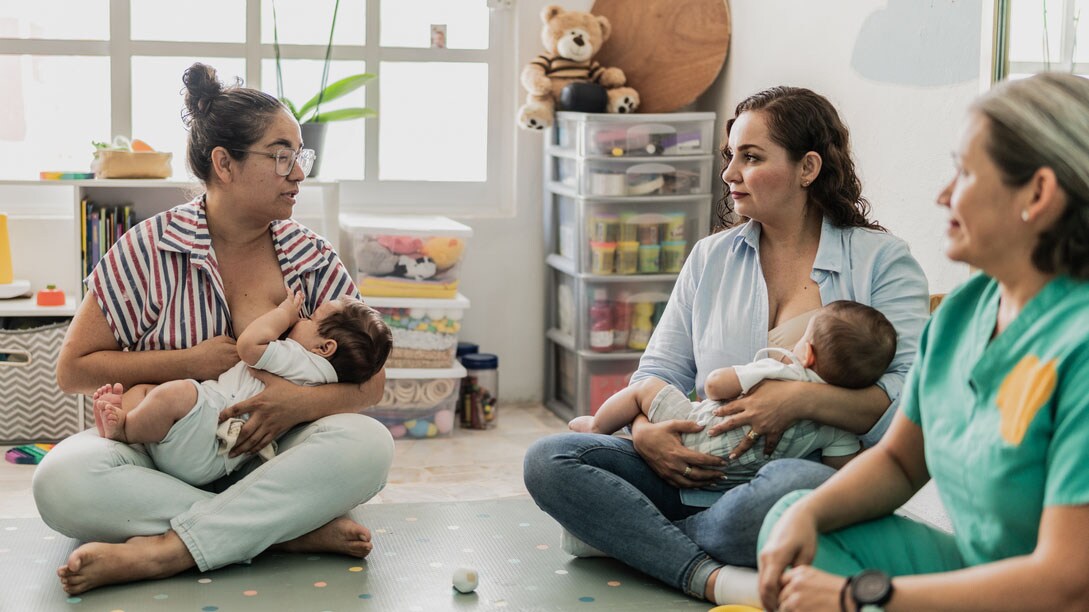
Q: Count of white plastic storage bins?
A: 3